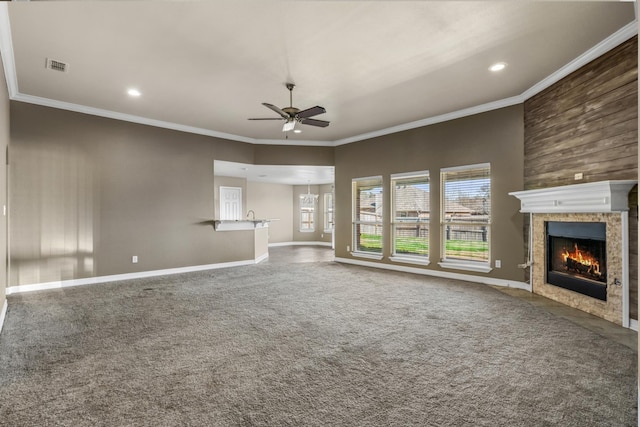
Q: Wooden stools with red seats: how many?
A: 0